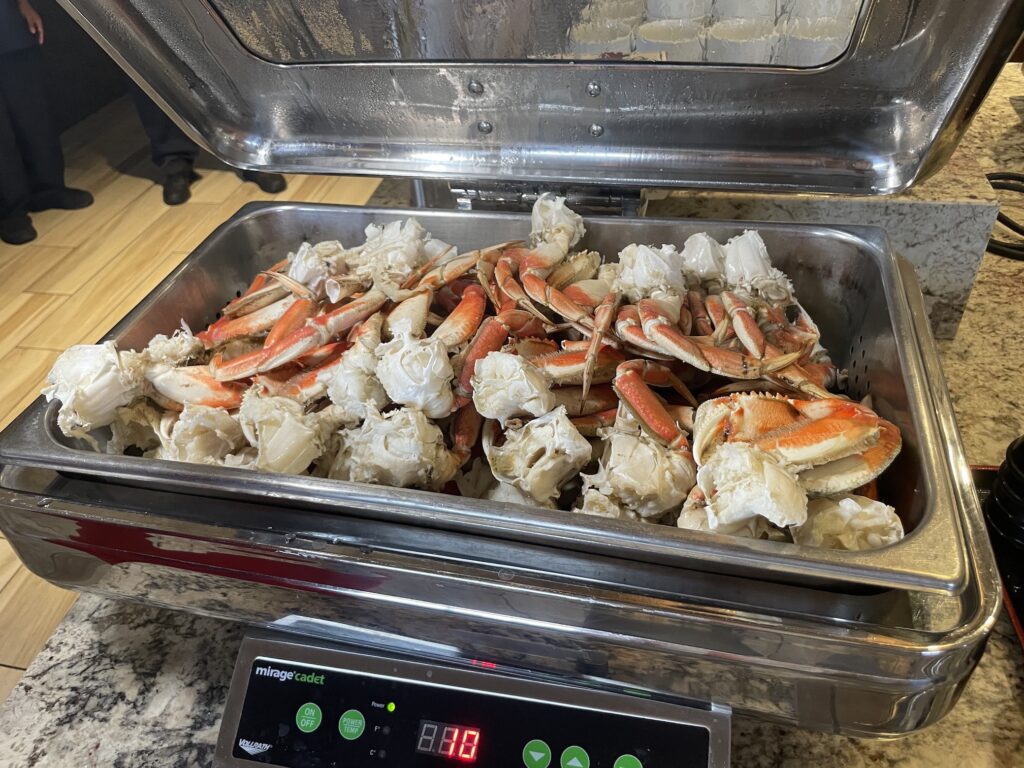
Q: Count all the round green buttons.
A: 5